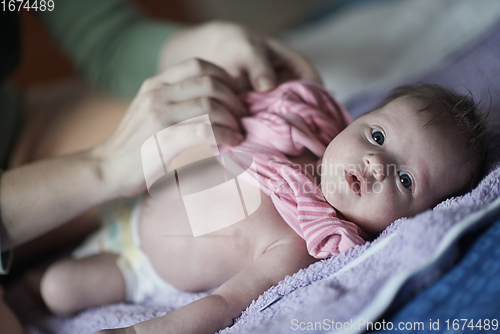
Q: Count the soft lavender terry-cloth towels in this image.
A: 1